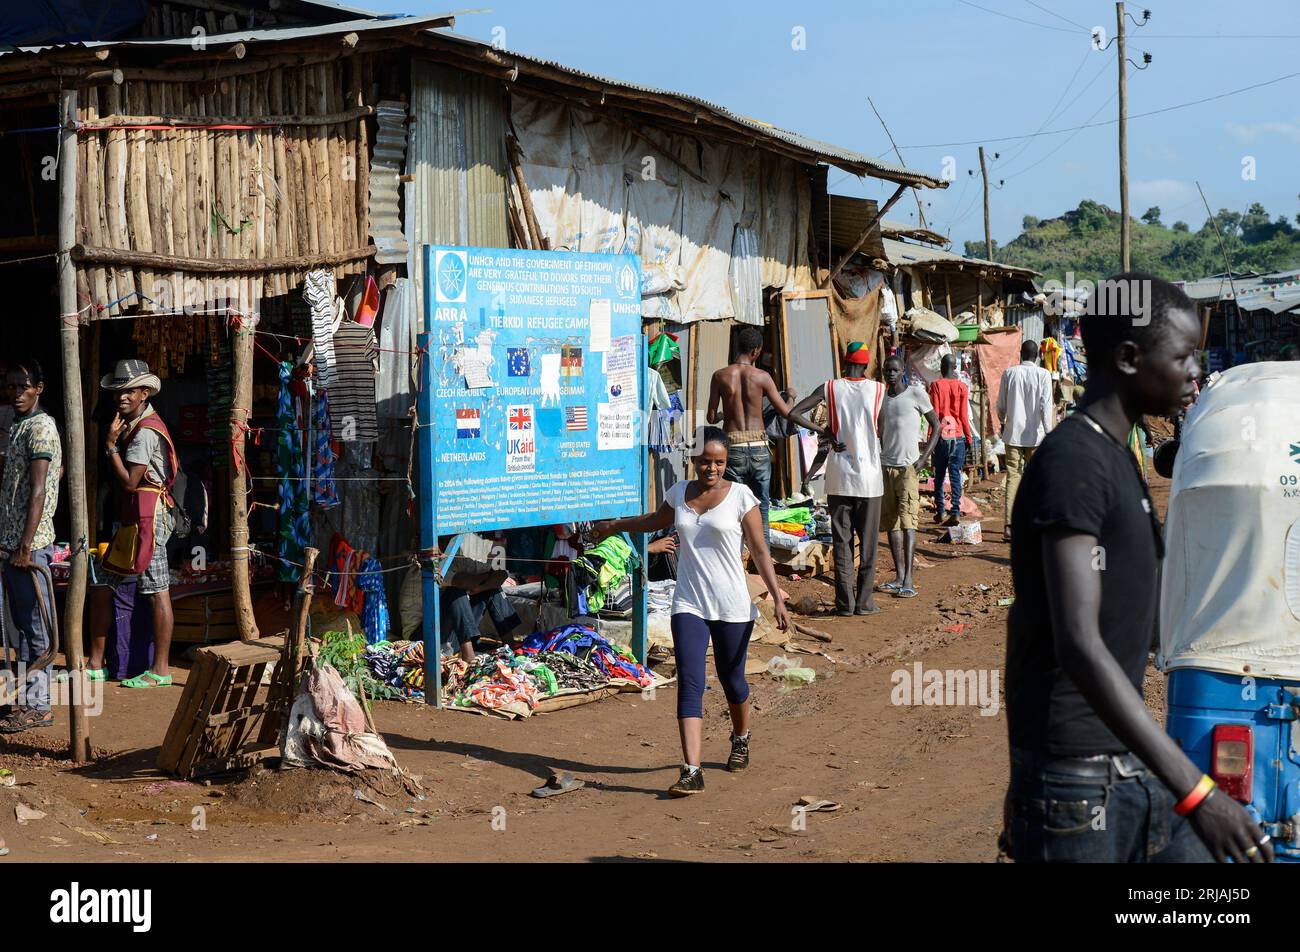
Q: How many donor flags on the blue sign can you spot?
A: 5